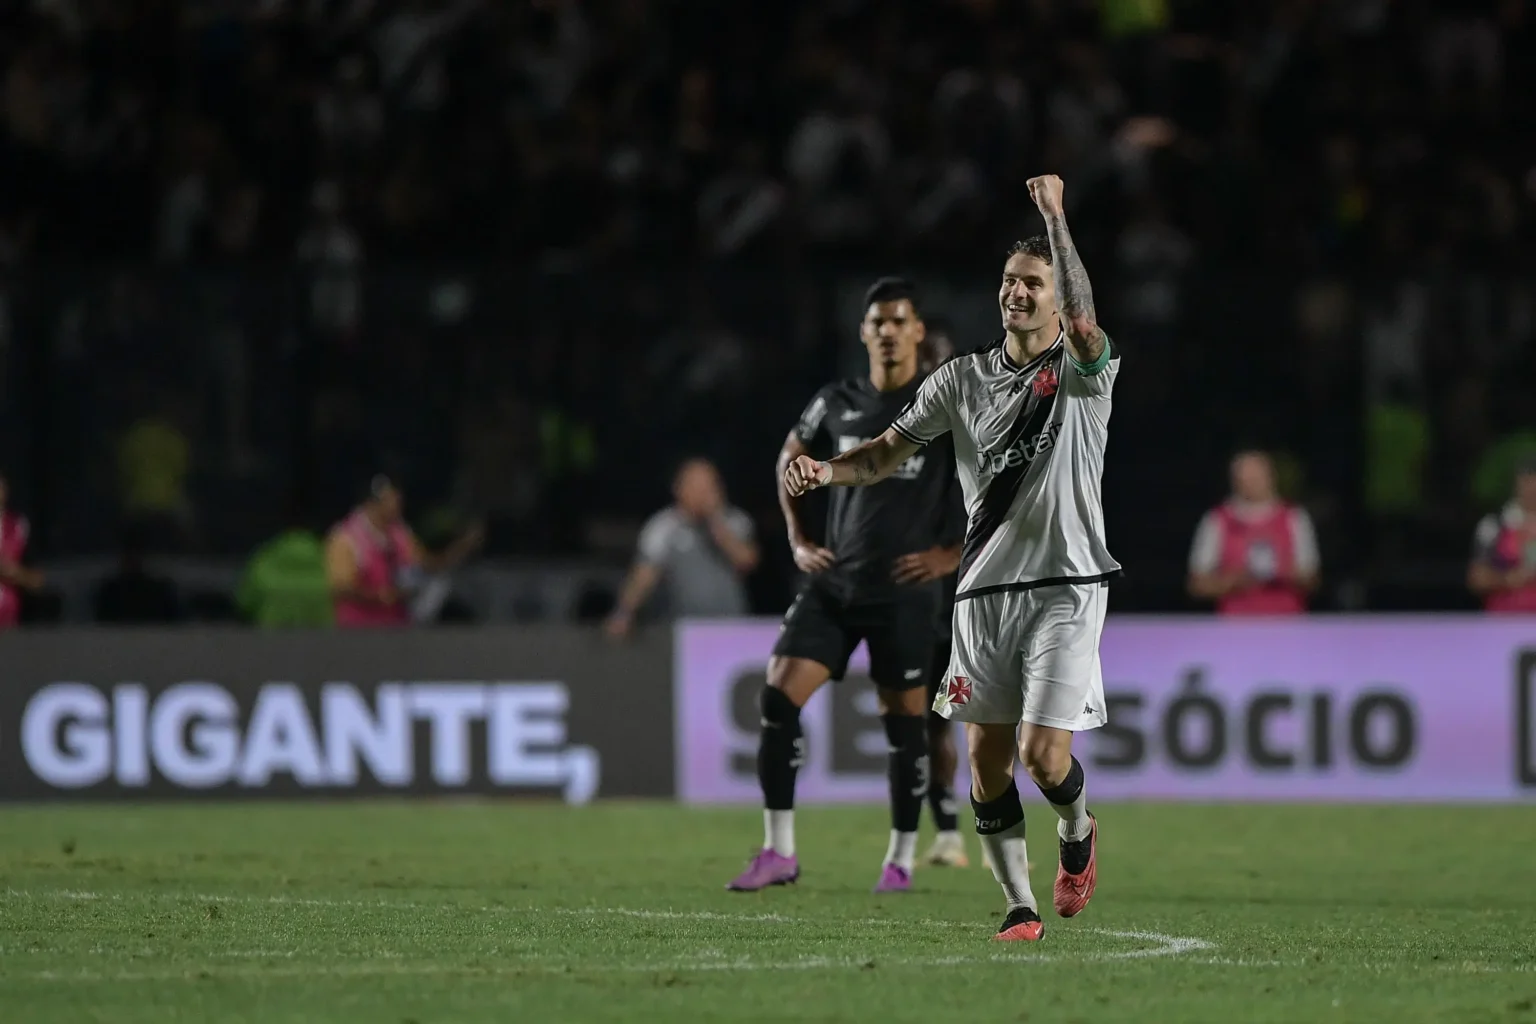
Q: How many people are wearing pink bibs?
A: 4